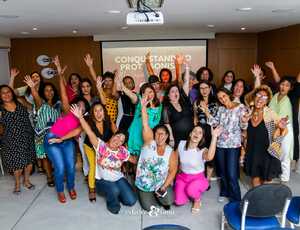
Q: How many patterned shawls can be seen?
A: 1